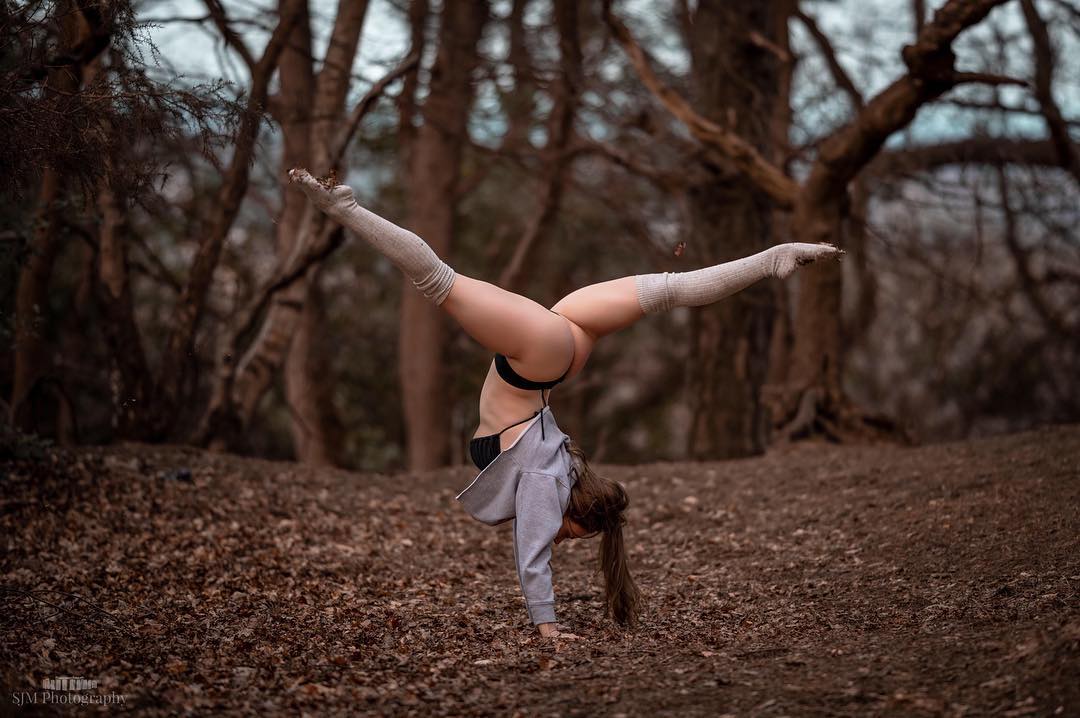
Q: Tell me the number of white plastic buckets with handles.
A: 0